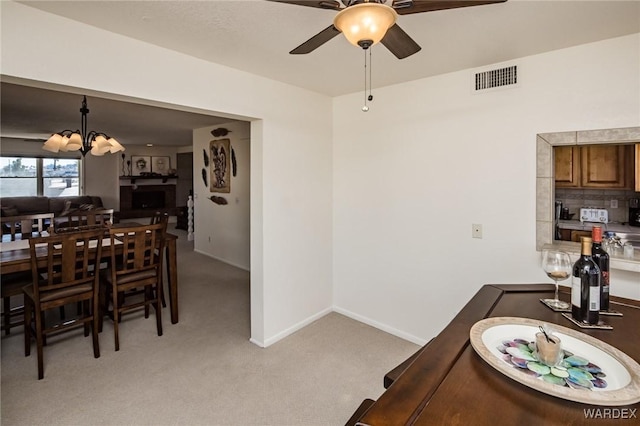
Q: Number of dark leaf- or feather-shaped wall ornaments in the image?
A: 5